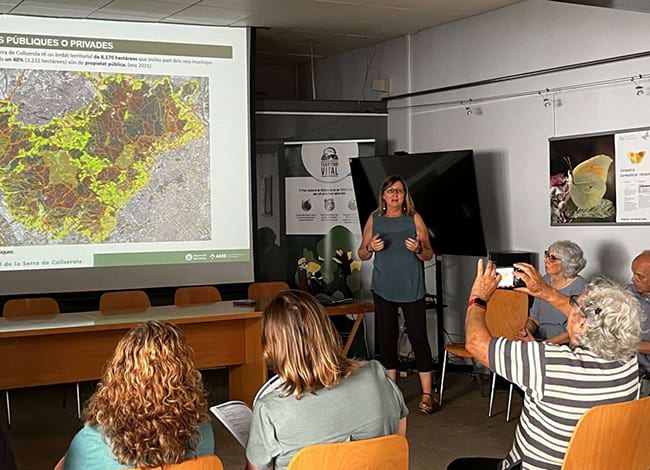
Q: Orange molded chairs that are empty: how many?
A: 5